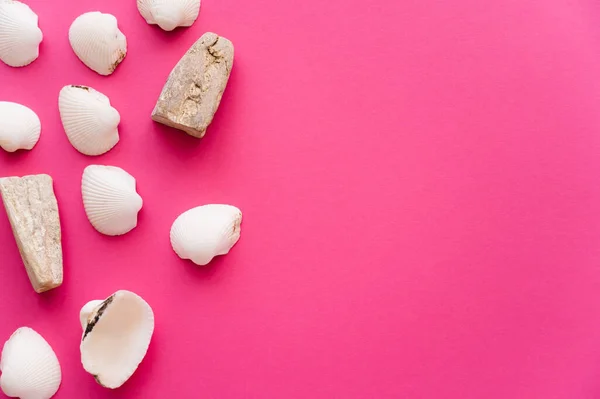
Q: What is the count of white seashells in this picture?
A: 9